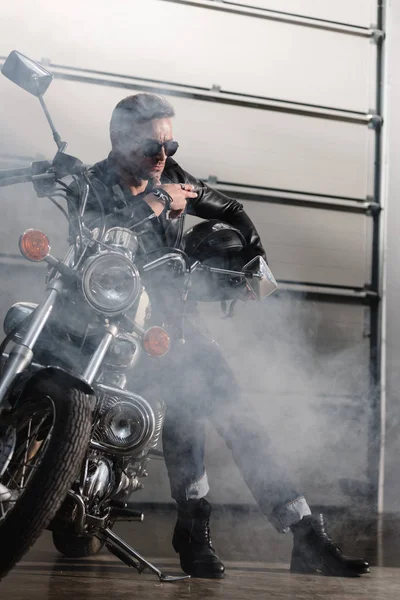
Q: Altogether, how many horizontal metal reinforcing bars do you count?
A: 4